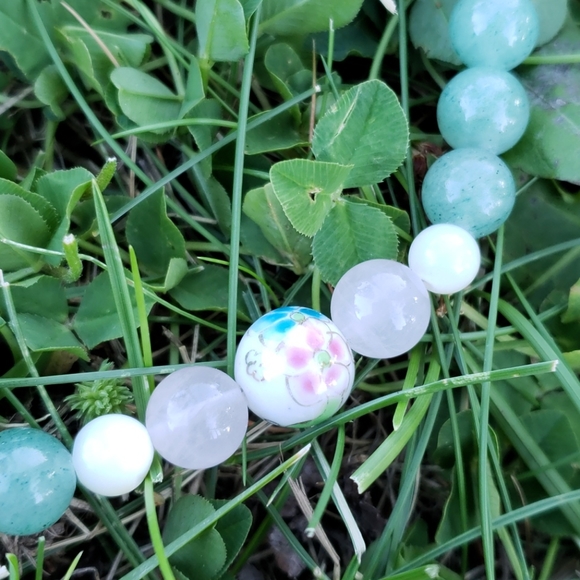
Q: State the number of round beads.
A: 9